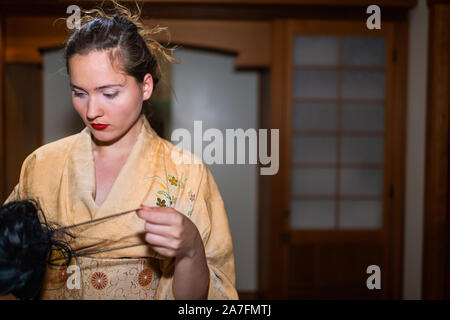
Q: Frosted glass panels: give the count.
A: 12